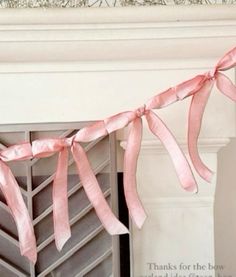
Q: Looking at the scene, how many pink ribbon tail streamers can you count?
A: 7